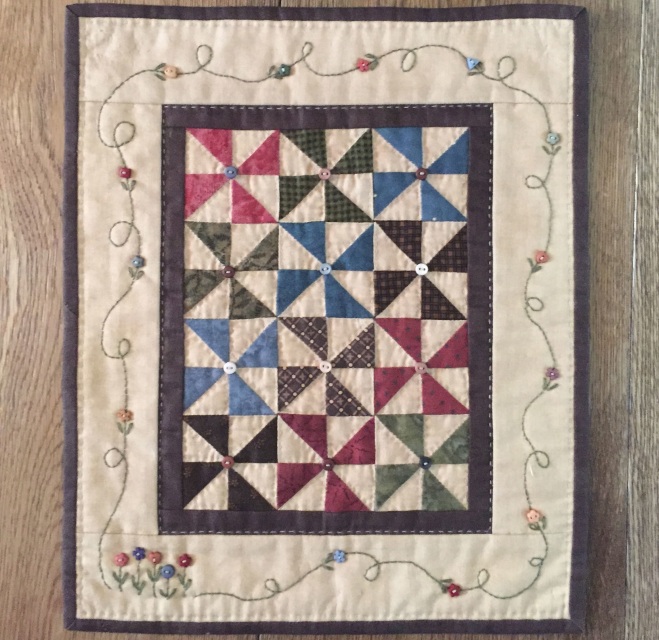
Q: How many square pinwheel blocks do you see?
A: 12